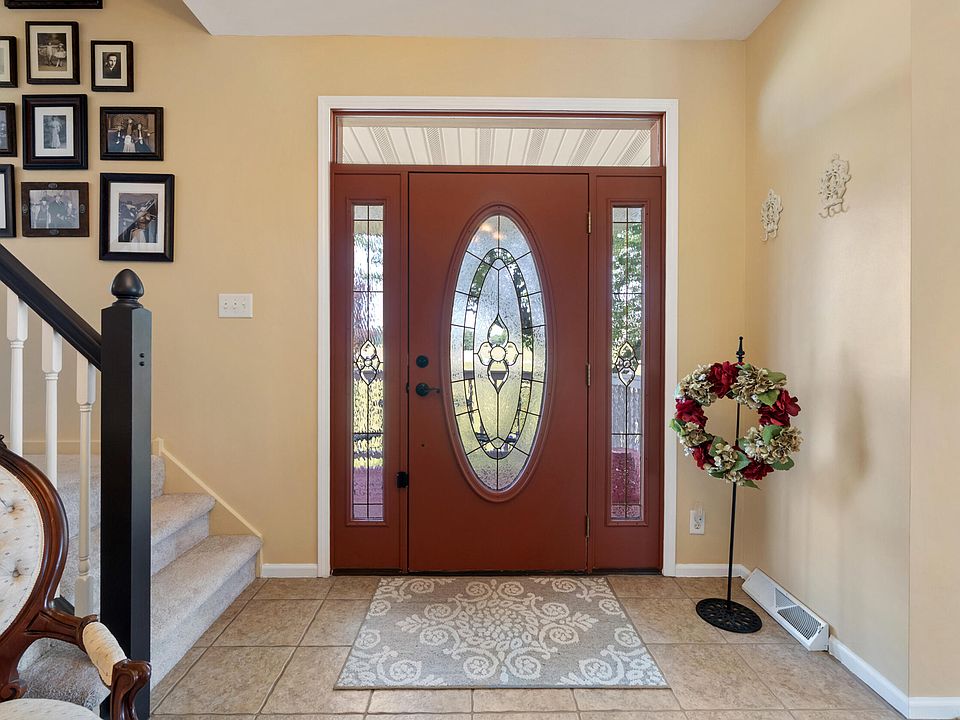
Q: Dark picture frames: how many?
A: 10